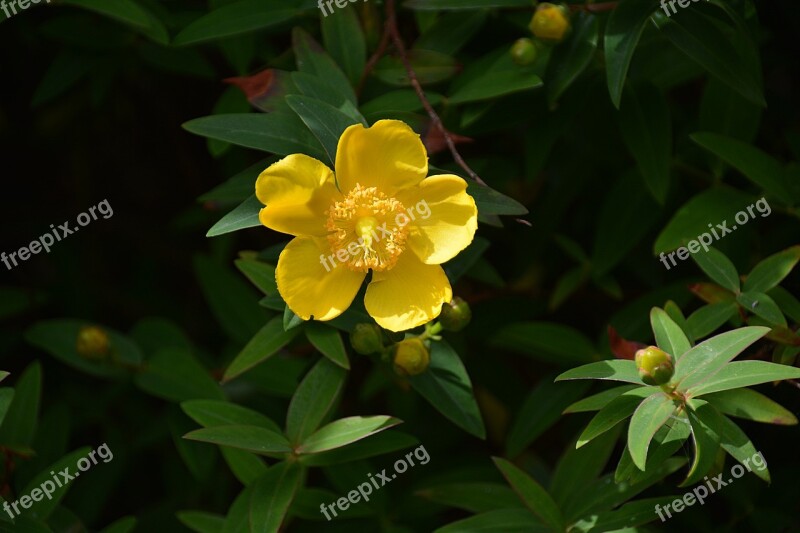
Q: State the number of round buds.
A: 7